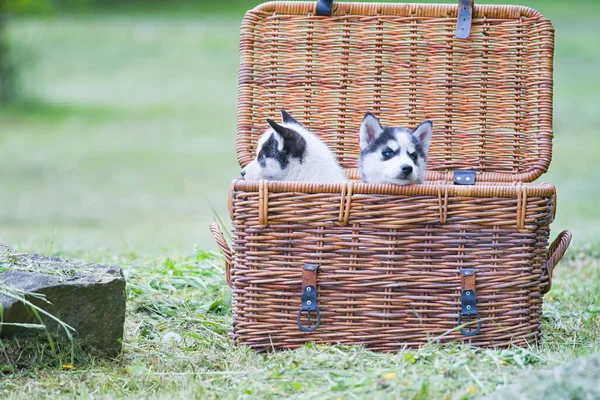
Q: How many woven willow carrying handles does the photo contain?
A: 2